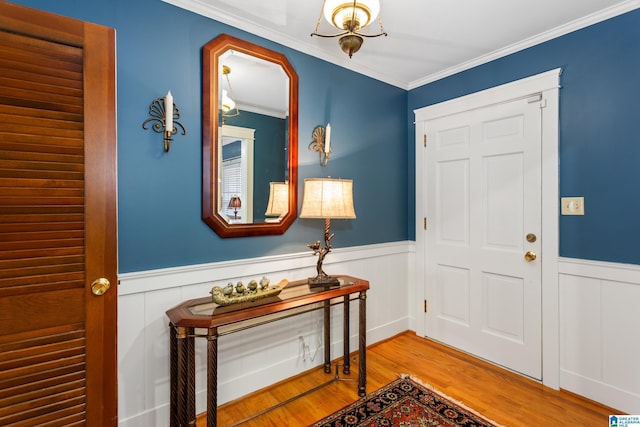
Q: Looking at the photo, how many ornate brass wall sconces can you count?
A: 2